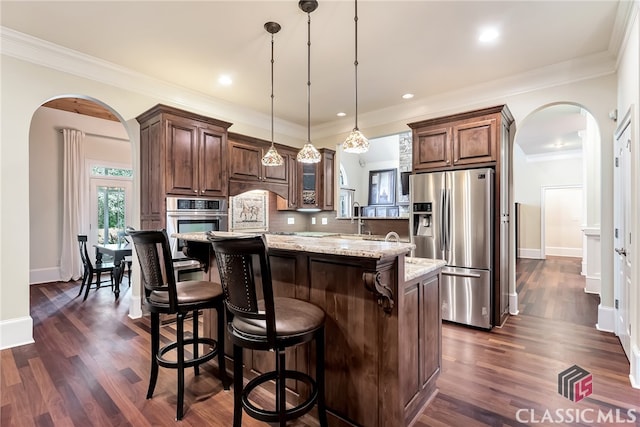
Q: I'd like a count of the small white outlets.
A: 3